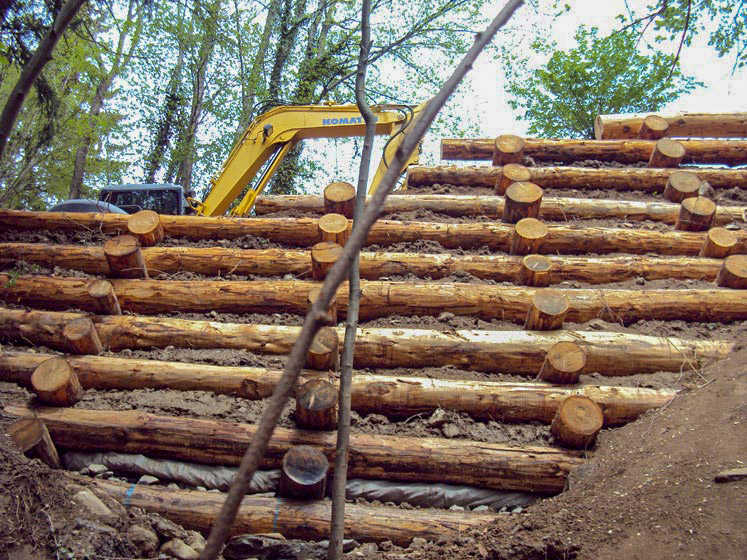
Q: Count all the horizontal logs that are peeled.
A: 11